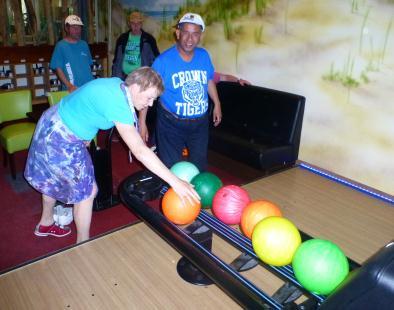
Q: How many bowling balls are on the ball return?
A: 7